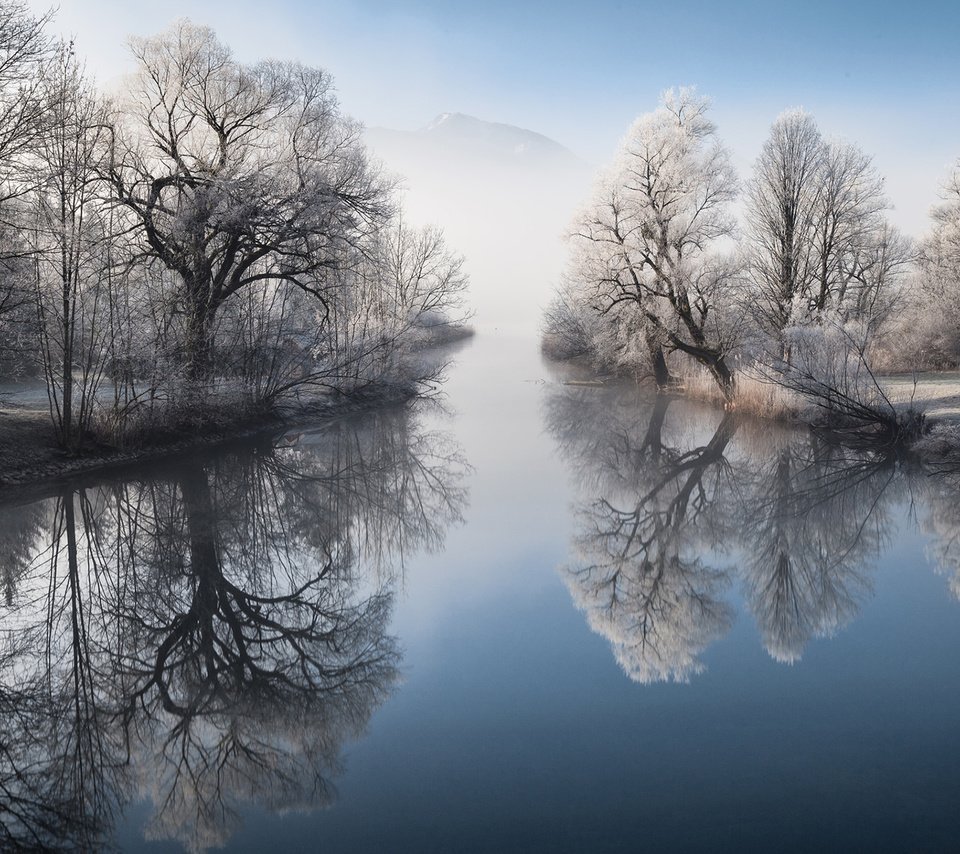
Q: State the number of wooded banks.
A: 2